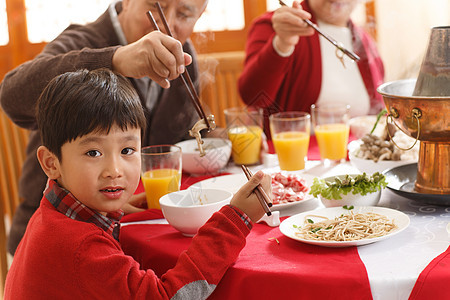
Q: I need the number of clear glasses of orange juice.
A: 4